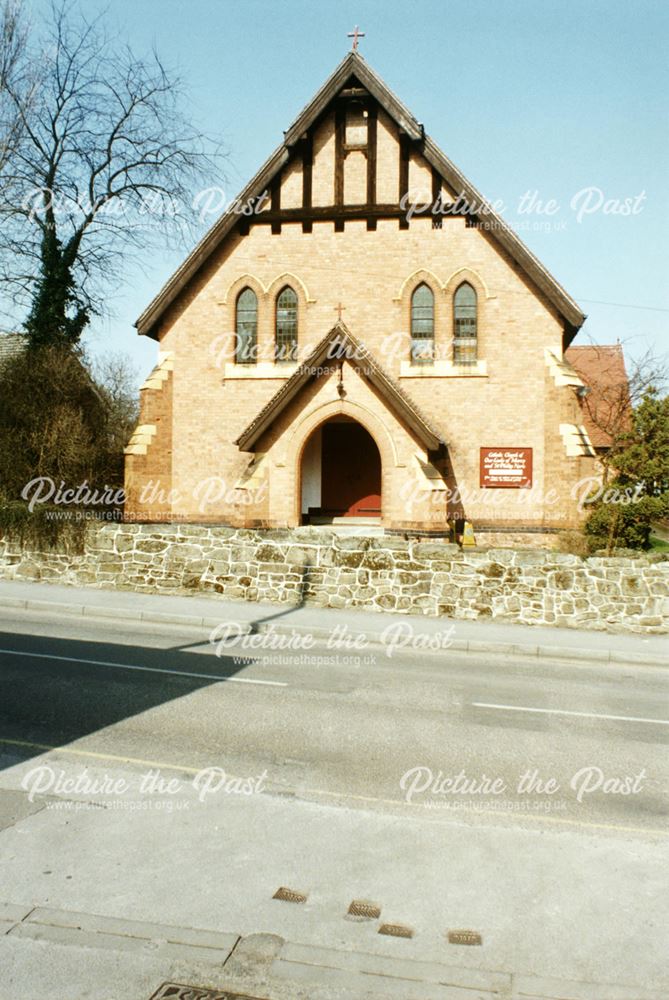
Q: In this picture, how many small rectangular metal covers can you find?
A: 4